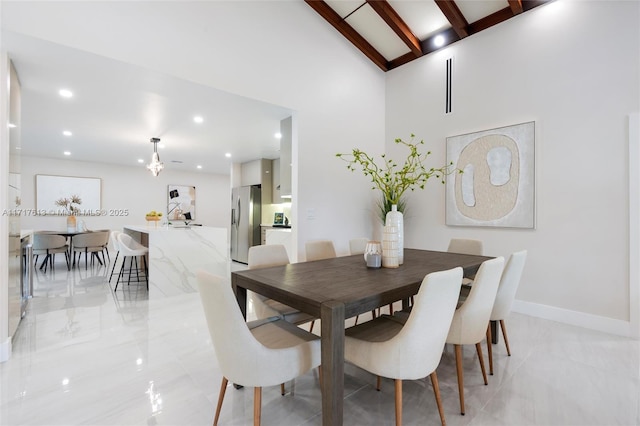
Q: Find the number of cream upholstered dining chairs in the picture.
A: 8